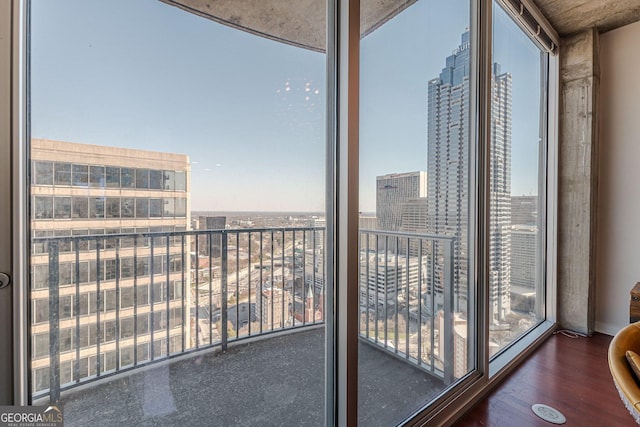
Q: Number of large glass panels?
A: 3